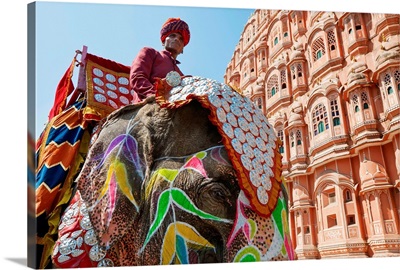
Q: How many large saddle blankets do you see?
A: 1